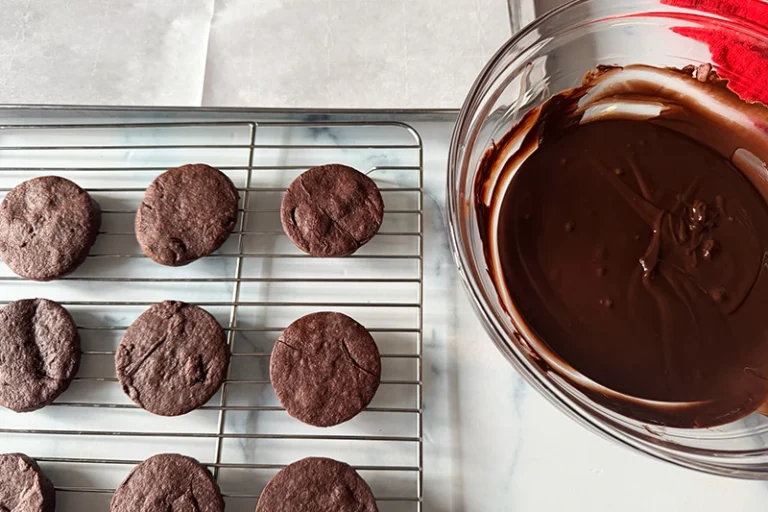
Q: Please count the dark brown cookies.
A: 9